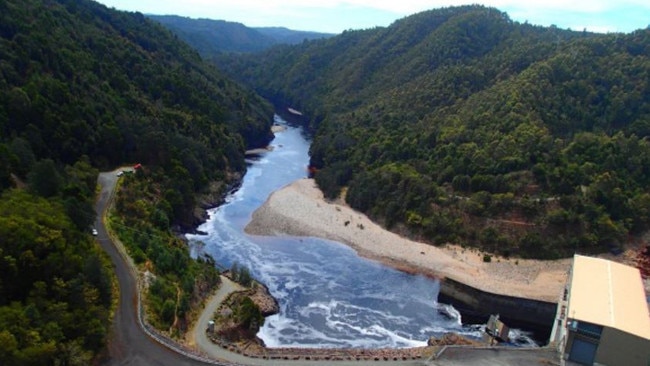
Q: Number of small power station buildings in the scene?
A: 1